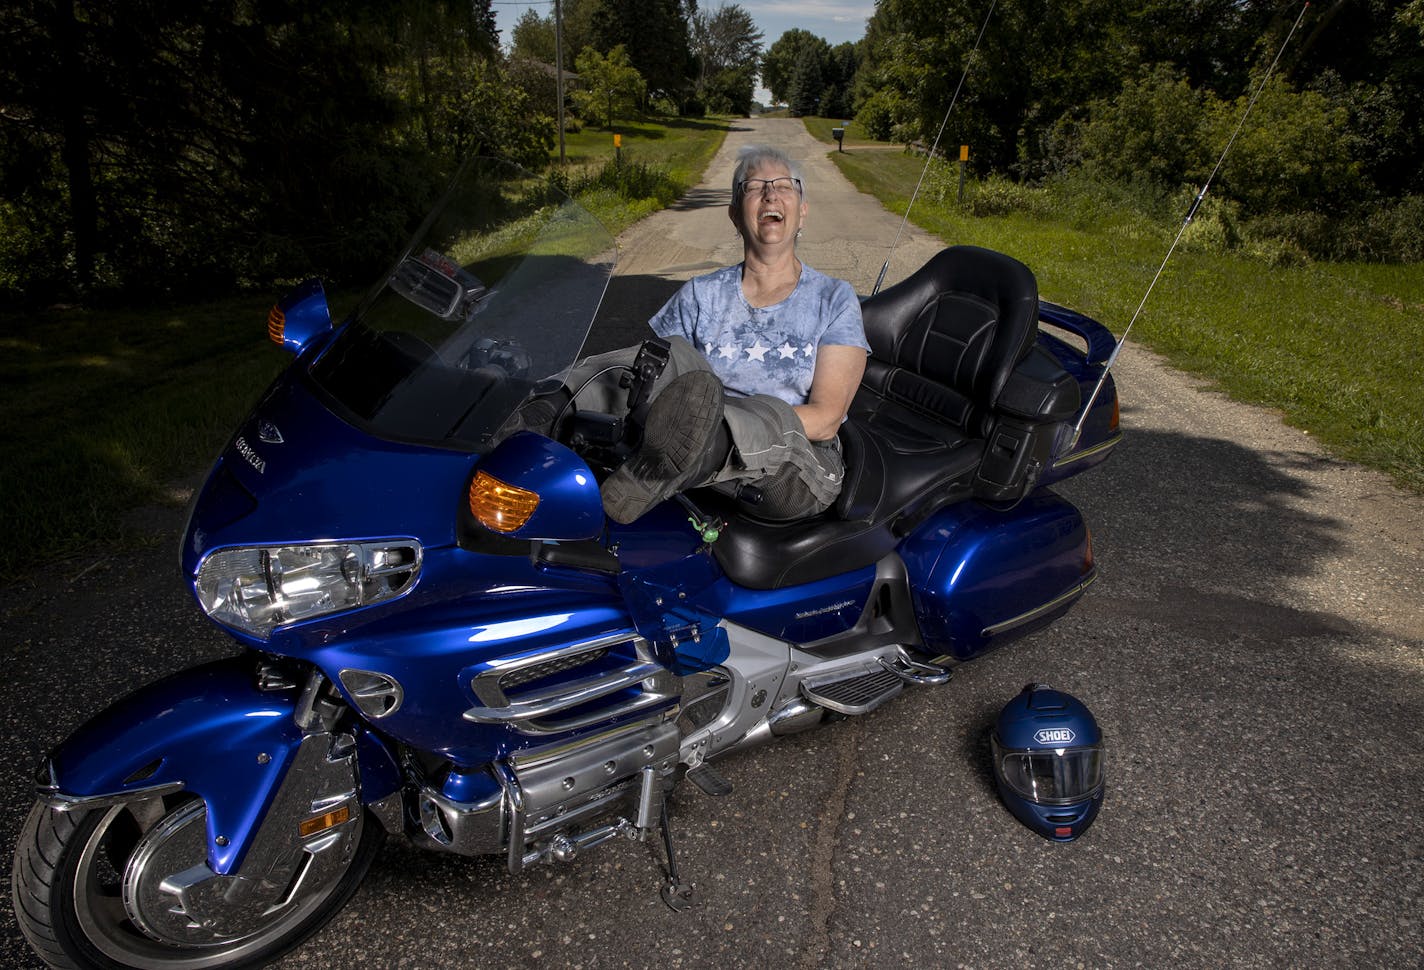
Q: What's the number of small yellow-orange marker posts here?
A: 2